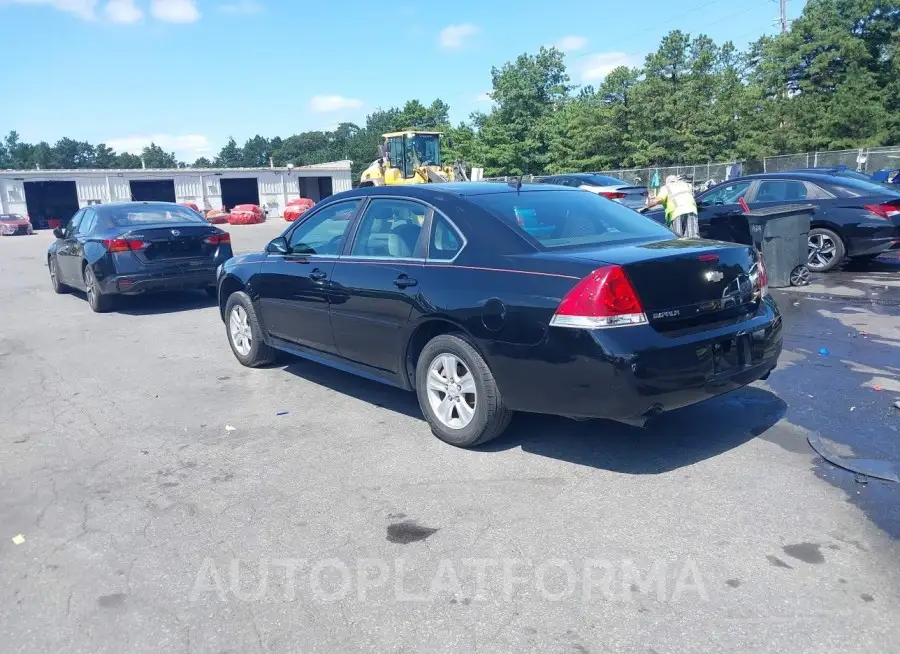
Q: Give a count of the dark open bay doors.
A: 4